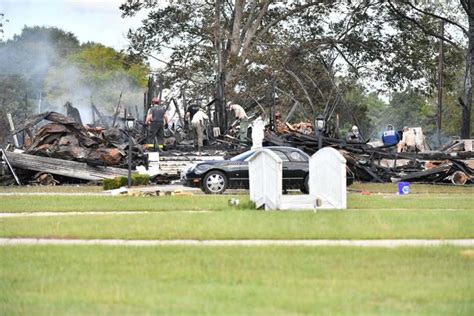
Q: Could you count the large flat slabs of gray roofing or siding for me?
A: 1